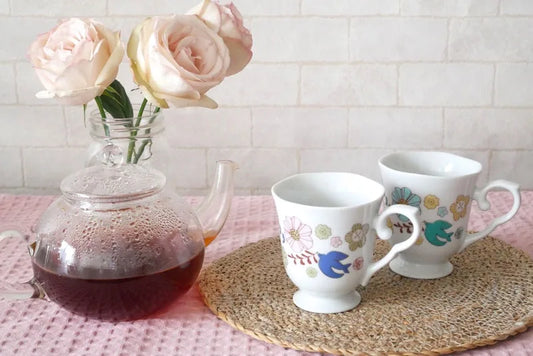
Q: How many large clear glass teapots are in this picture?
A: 1